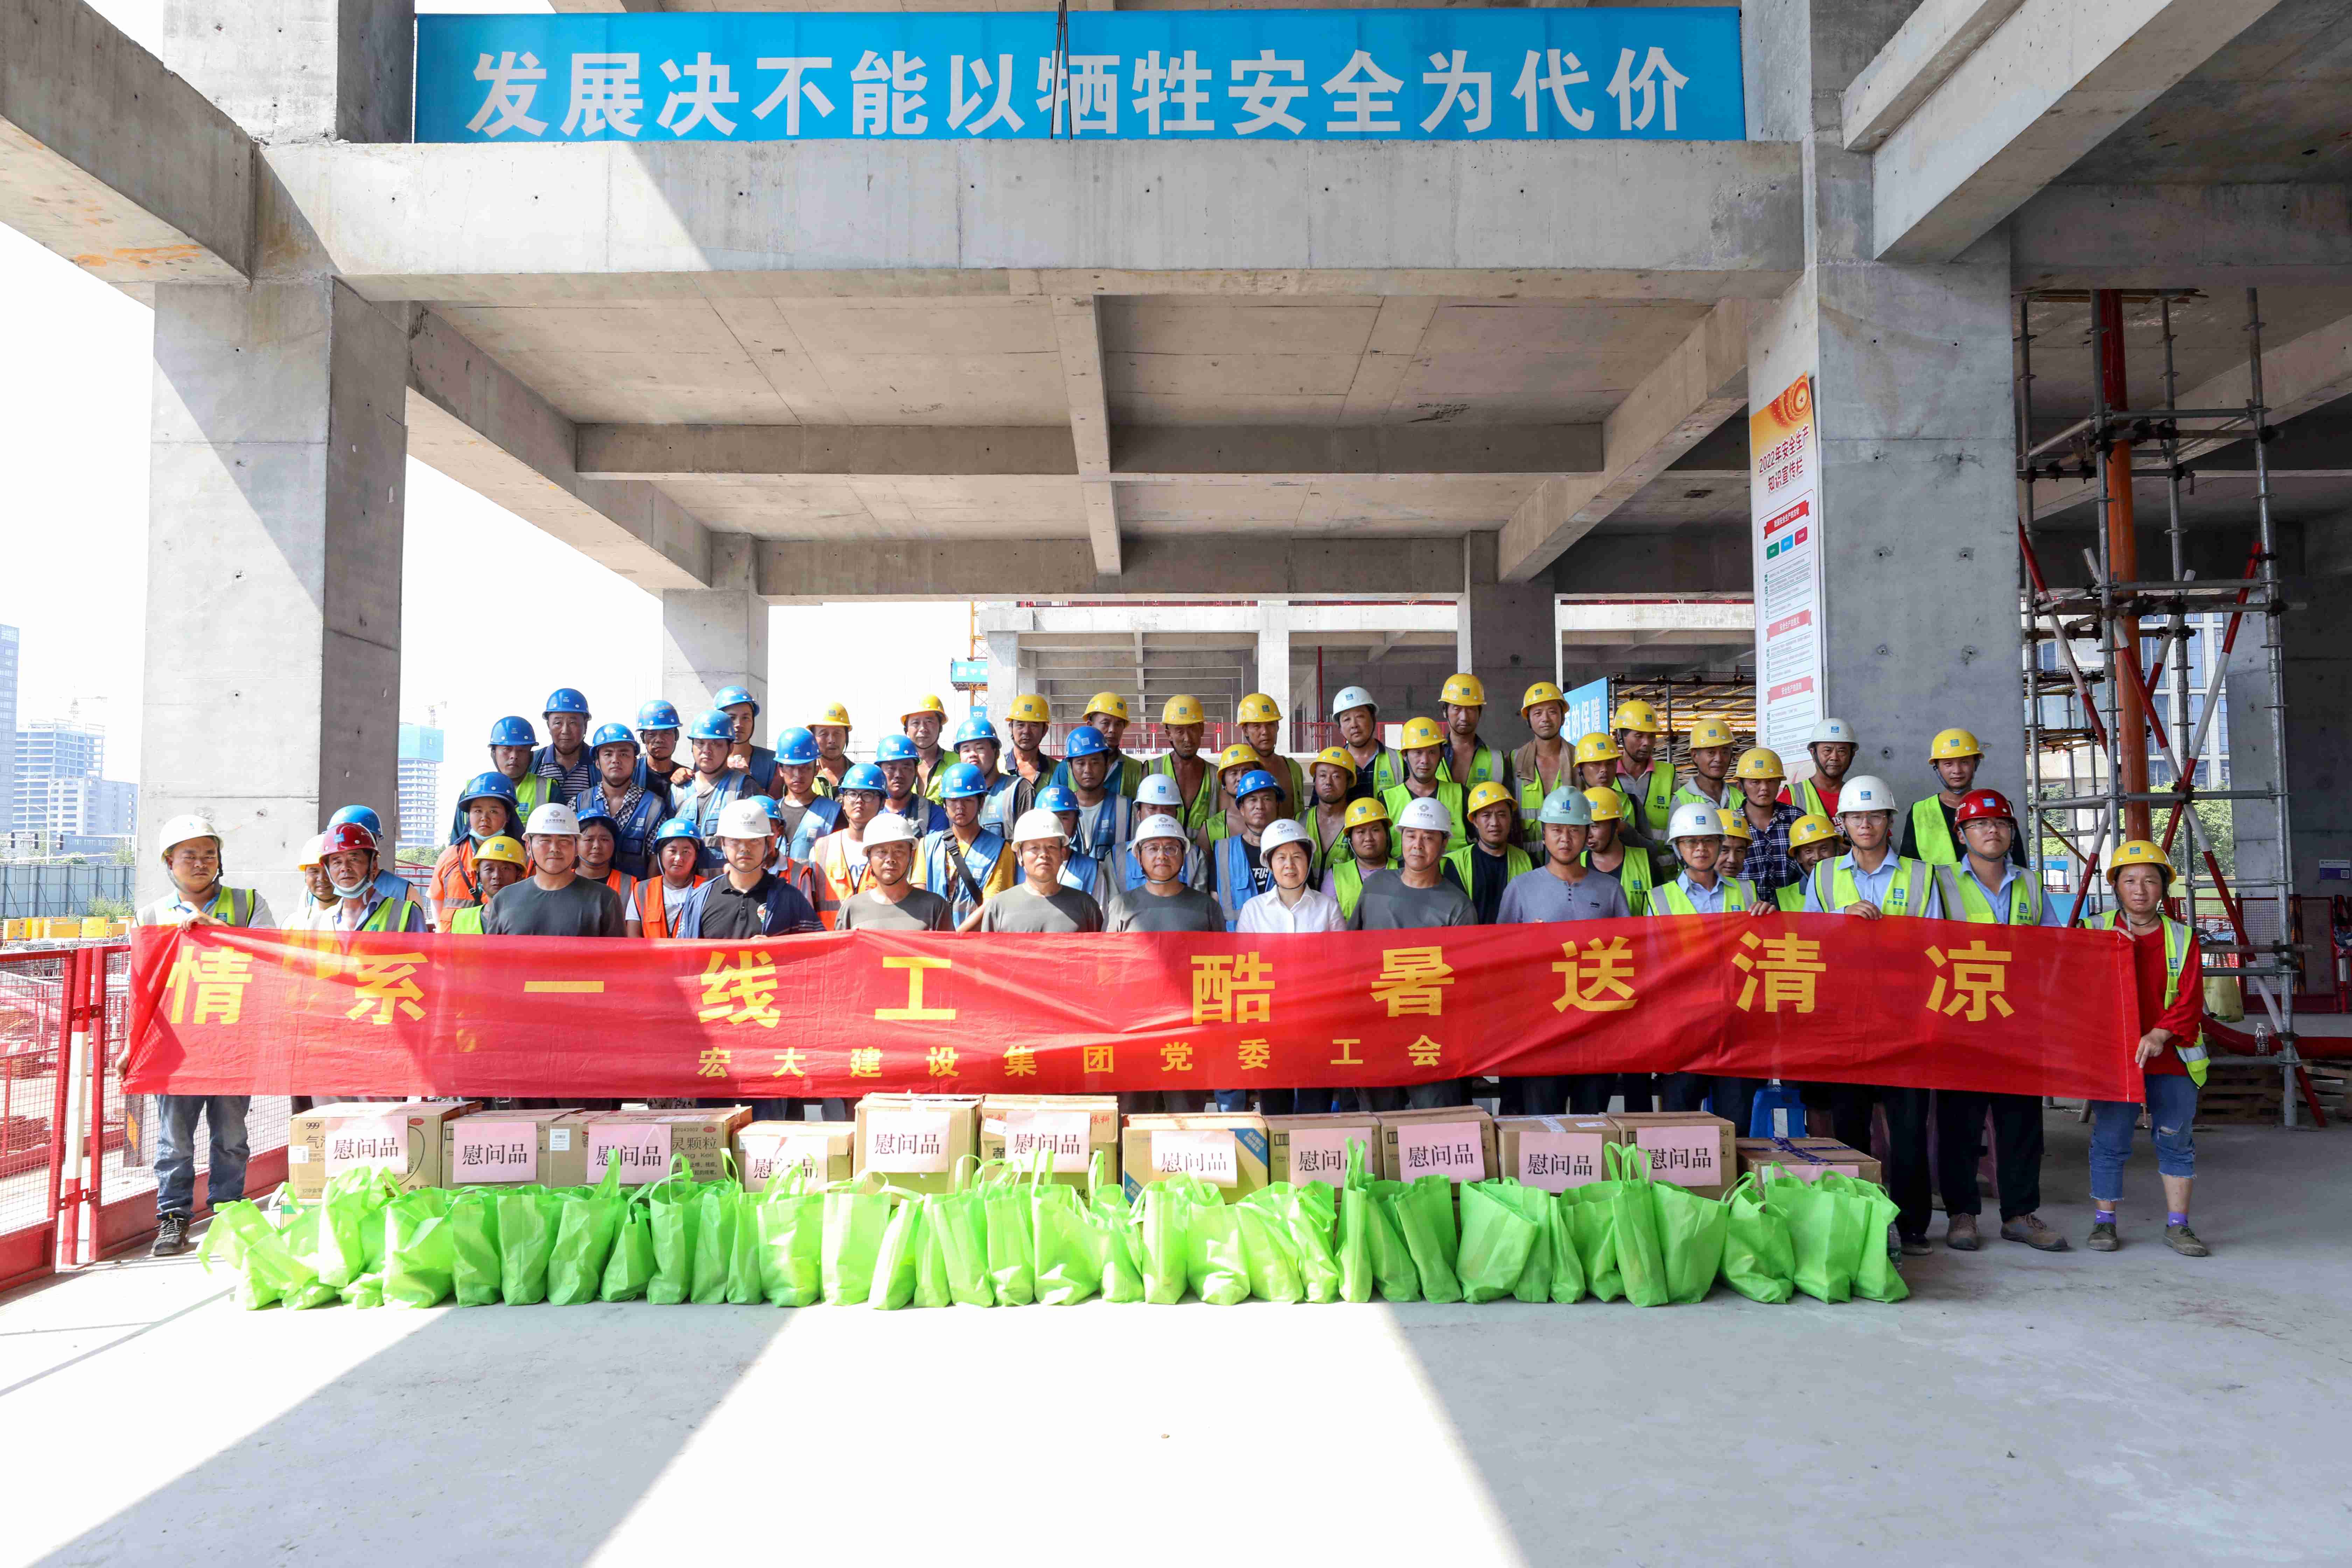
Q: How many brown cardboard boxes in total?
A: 12